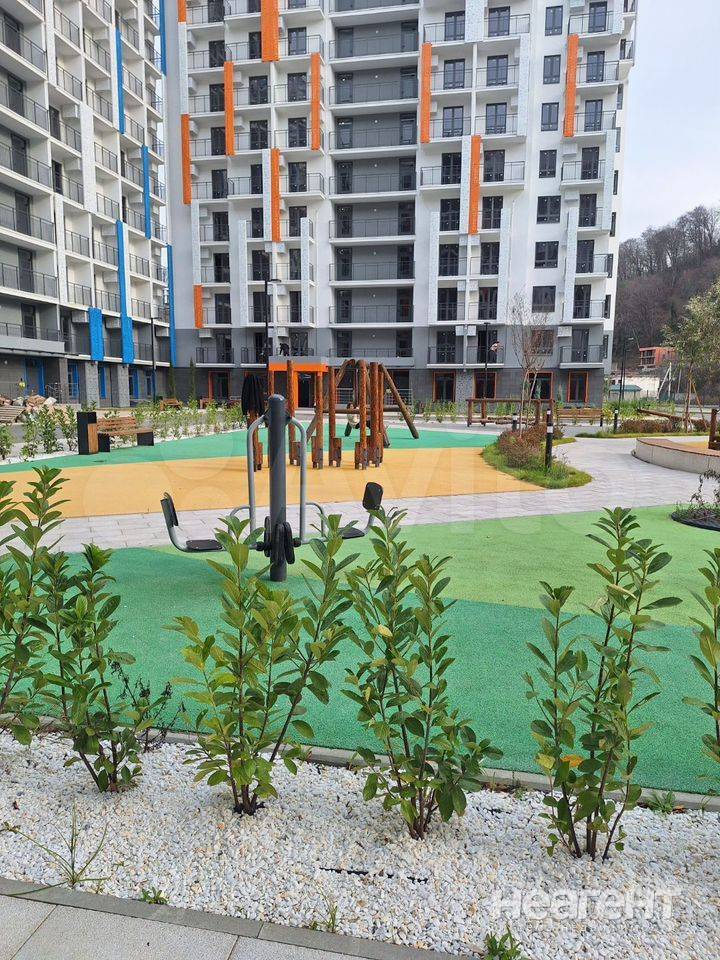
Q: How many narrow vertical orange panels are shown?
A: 10